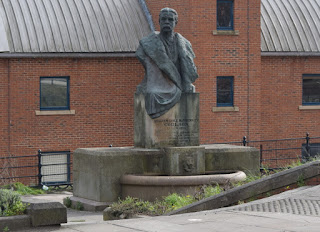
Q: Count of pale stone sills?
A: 4